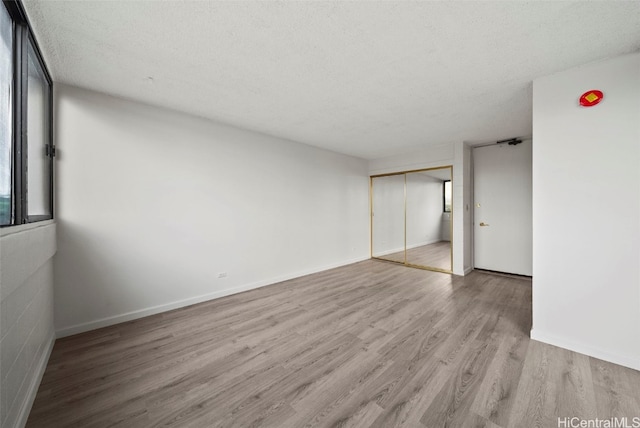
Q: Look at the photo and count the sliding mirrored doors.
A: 2